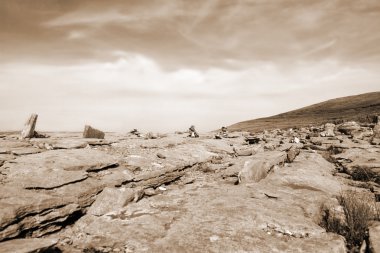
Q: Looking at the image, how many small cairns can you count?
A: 3